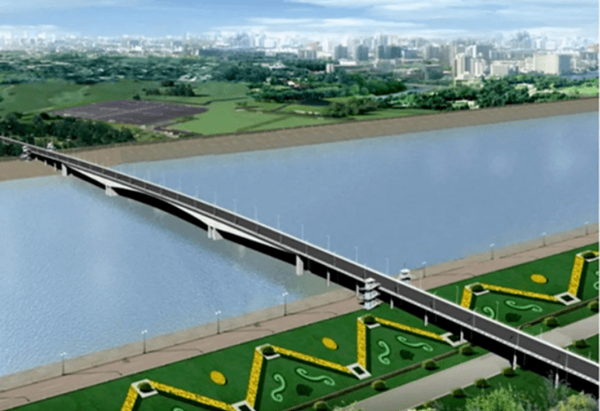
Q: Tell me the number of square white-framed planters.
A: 9